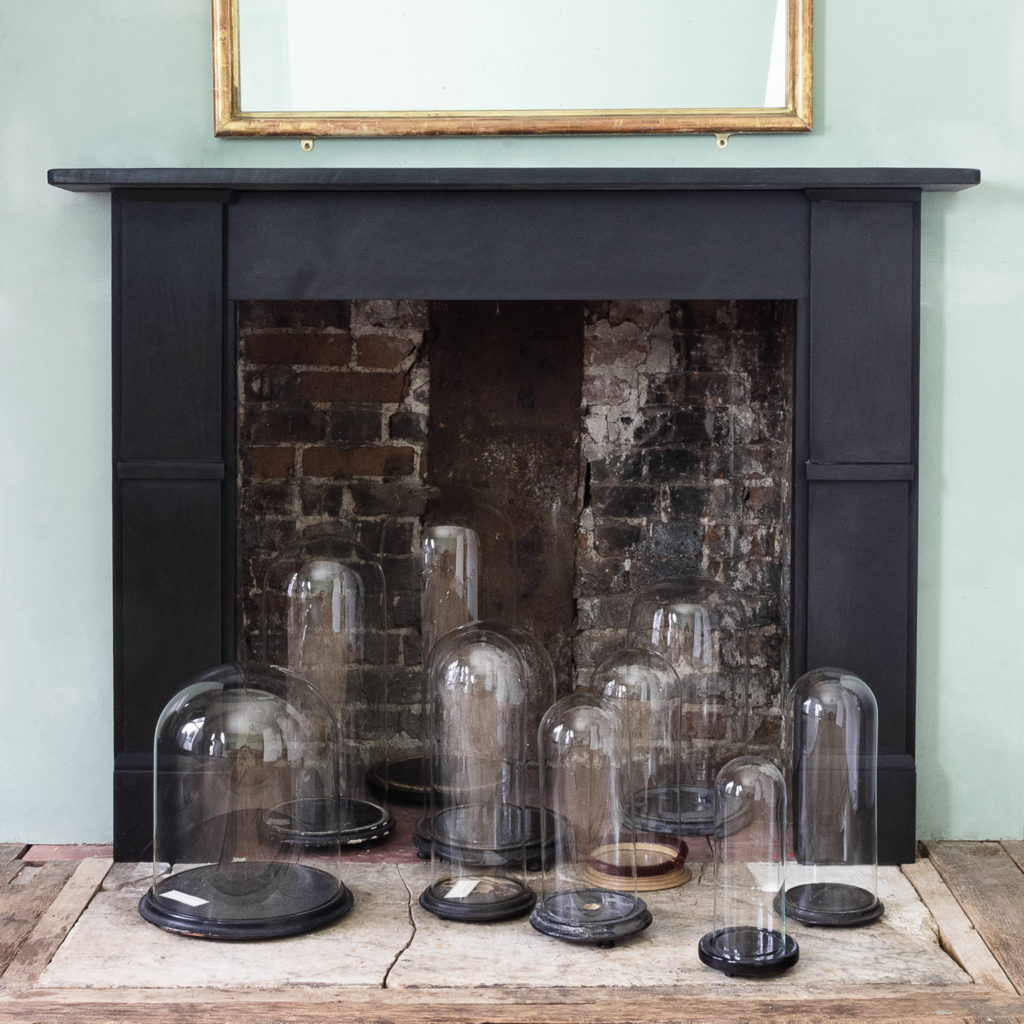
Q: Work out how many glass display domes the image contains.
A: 10